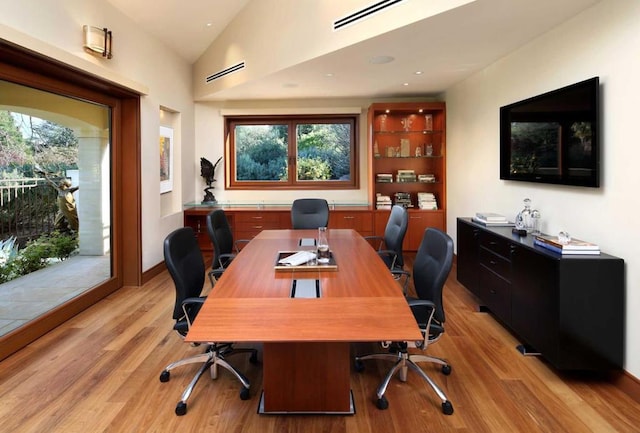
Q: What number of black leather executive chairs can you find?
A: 5